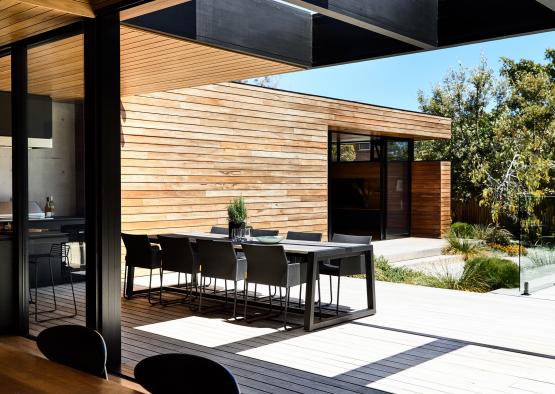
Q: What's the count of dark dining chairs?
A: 10